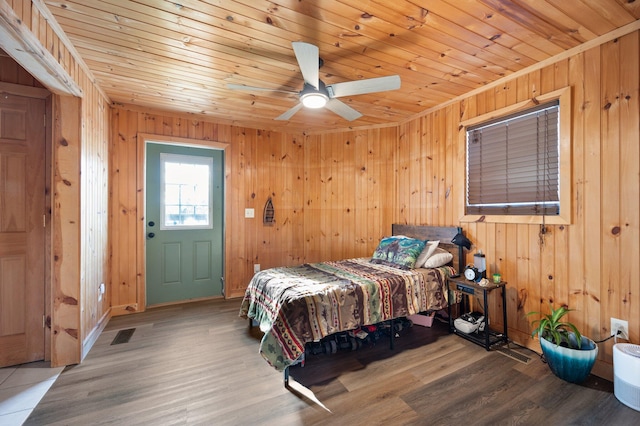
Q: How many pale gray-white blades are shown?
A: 5